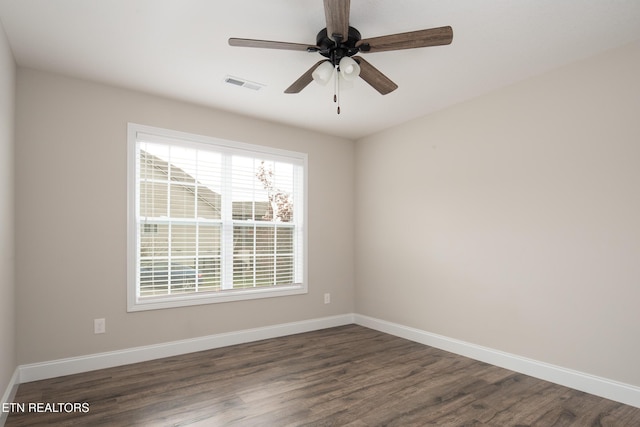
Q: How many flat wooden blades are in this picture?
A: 5